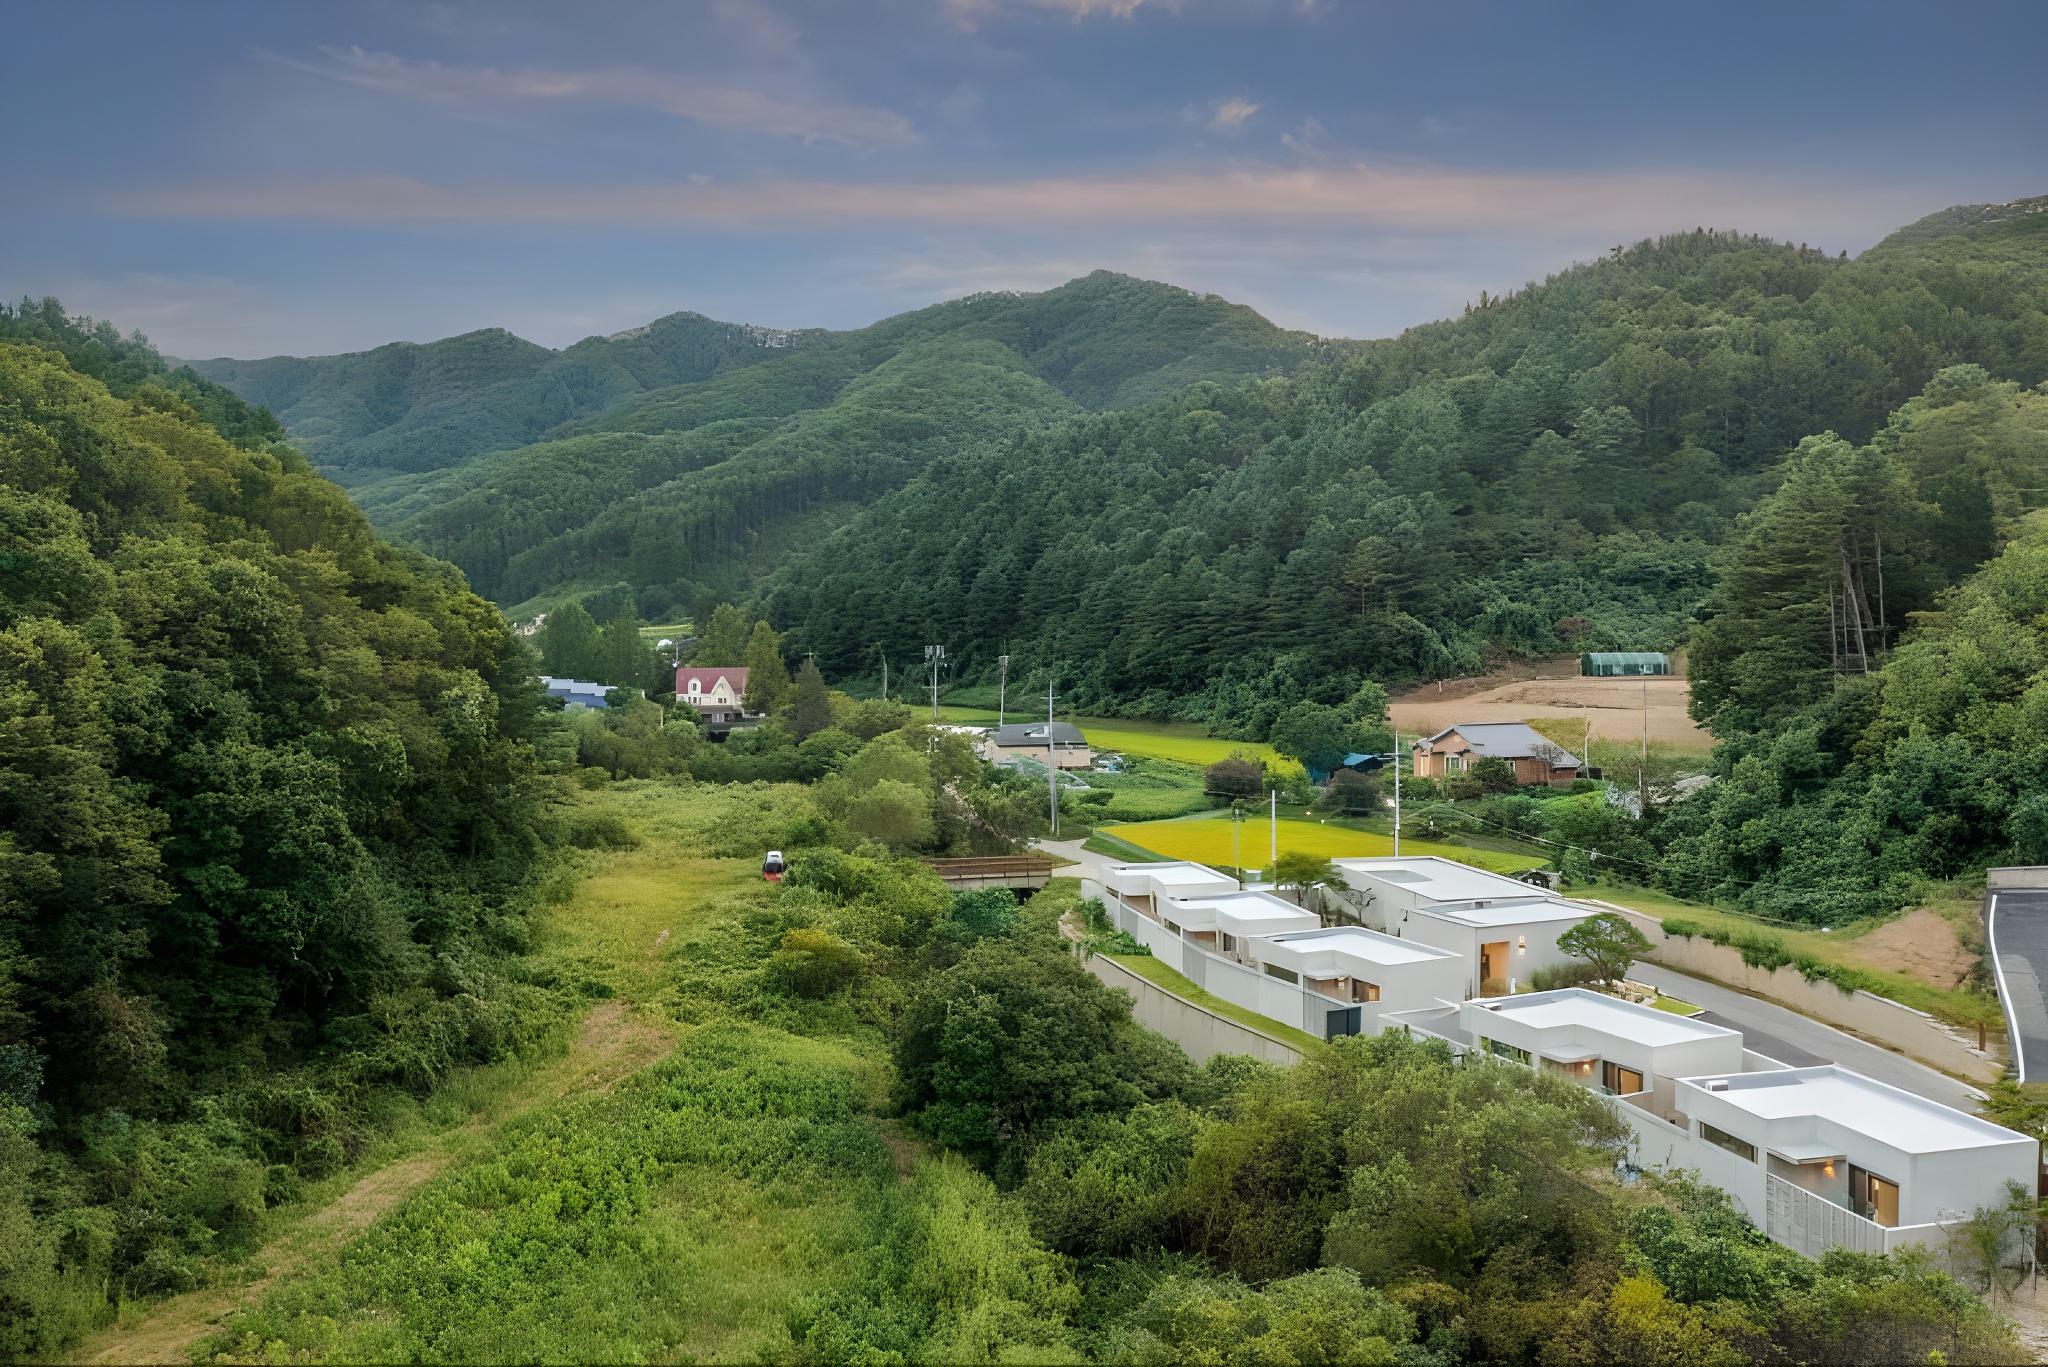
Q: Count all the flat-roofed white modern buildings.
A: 7